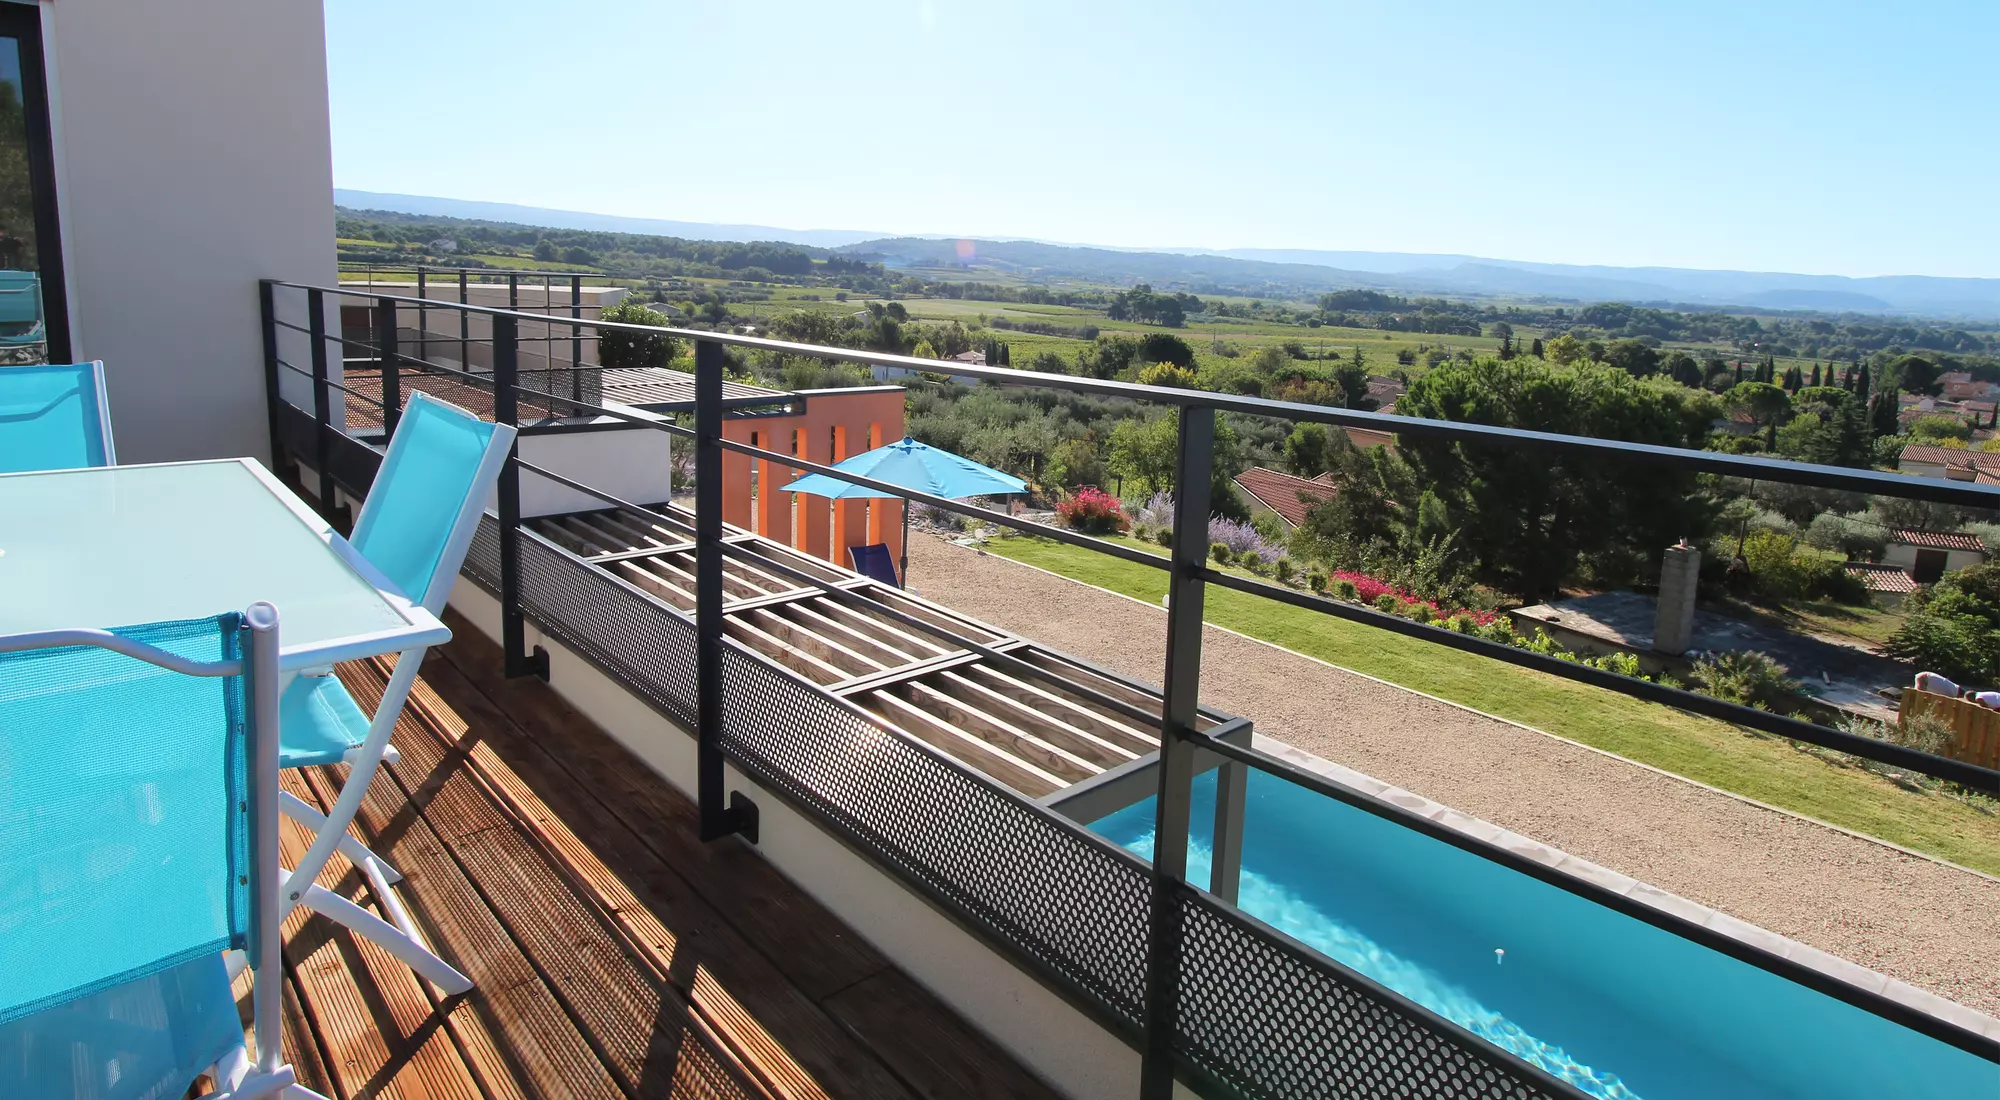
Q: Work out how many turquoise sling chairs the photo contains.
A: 3